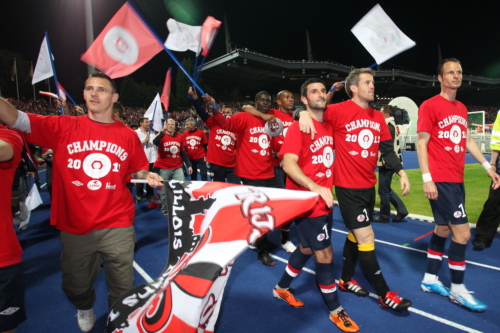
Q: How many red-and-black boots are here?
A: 2